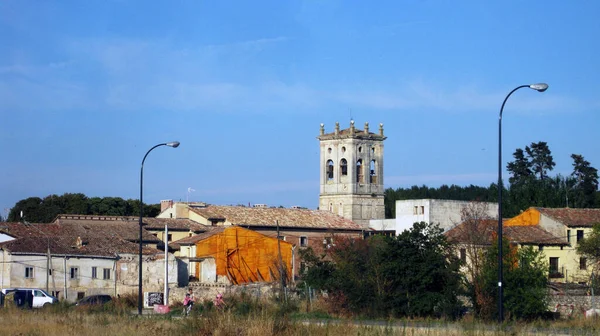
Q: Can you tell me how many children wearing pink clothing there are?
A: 2